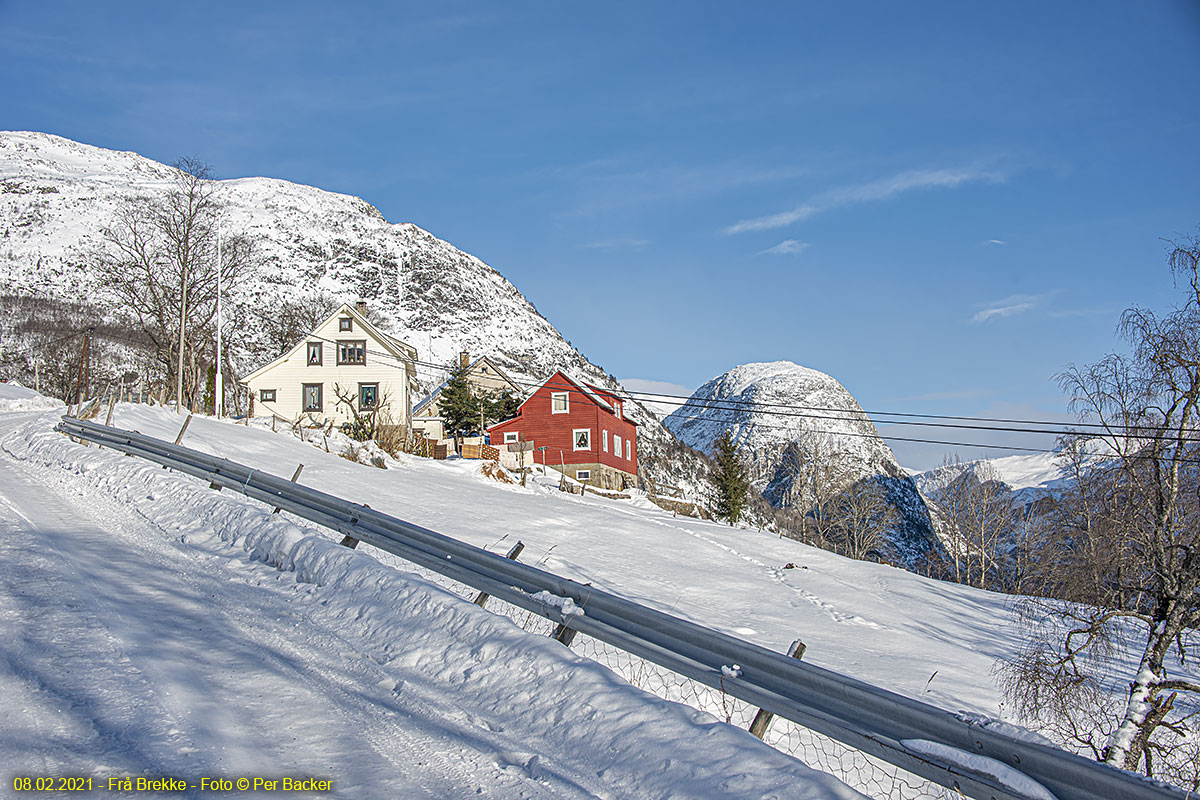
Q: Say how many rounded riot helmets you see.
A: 0